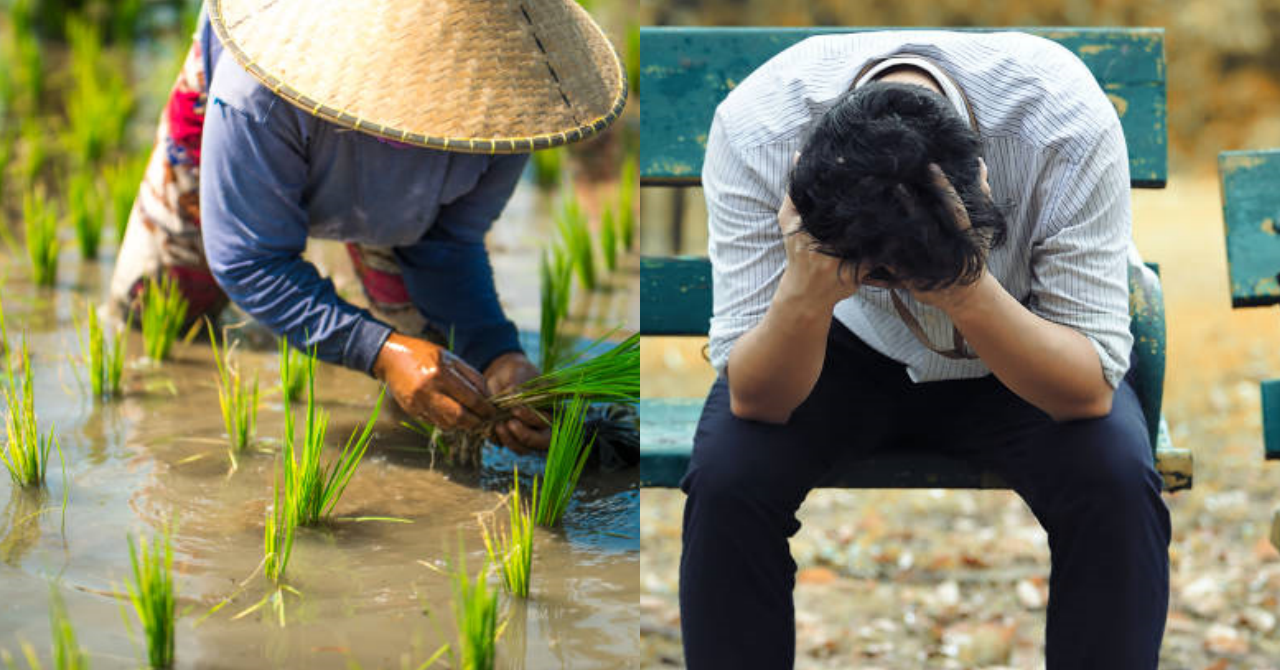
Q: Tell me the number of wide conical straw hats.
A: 1